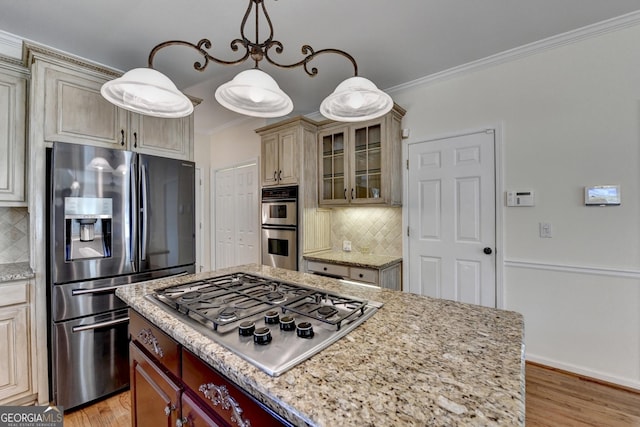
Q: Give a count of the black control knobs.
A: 5